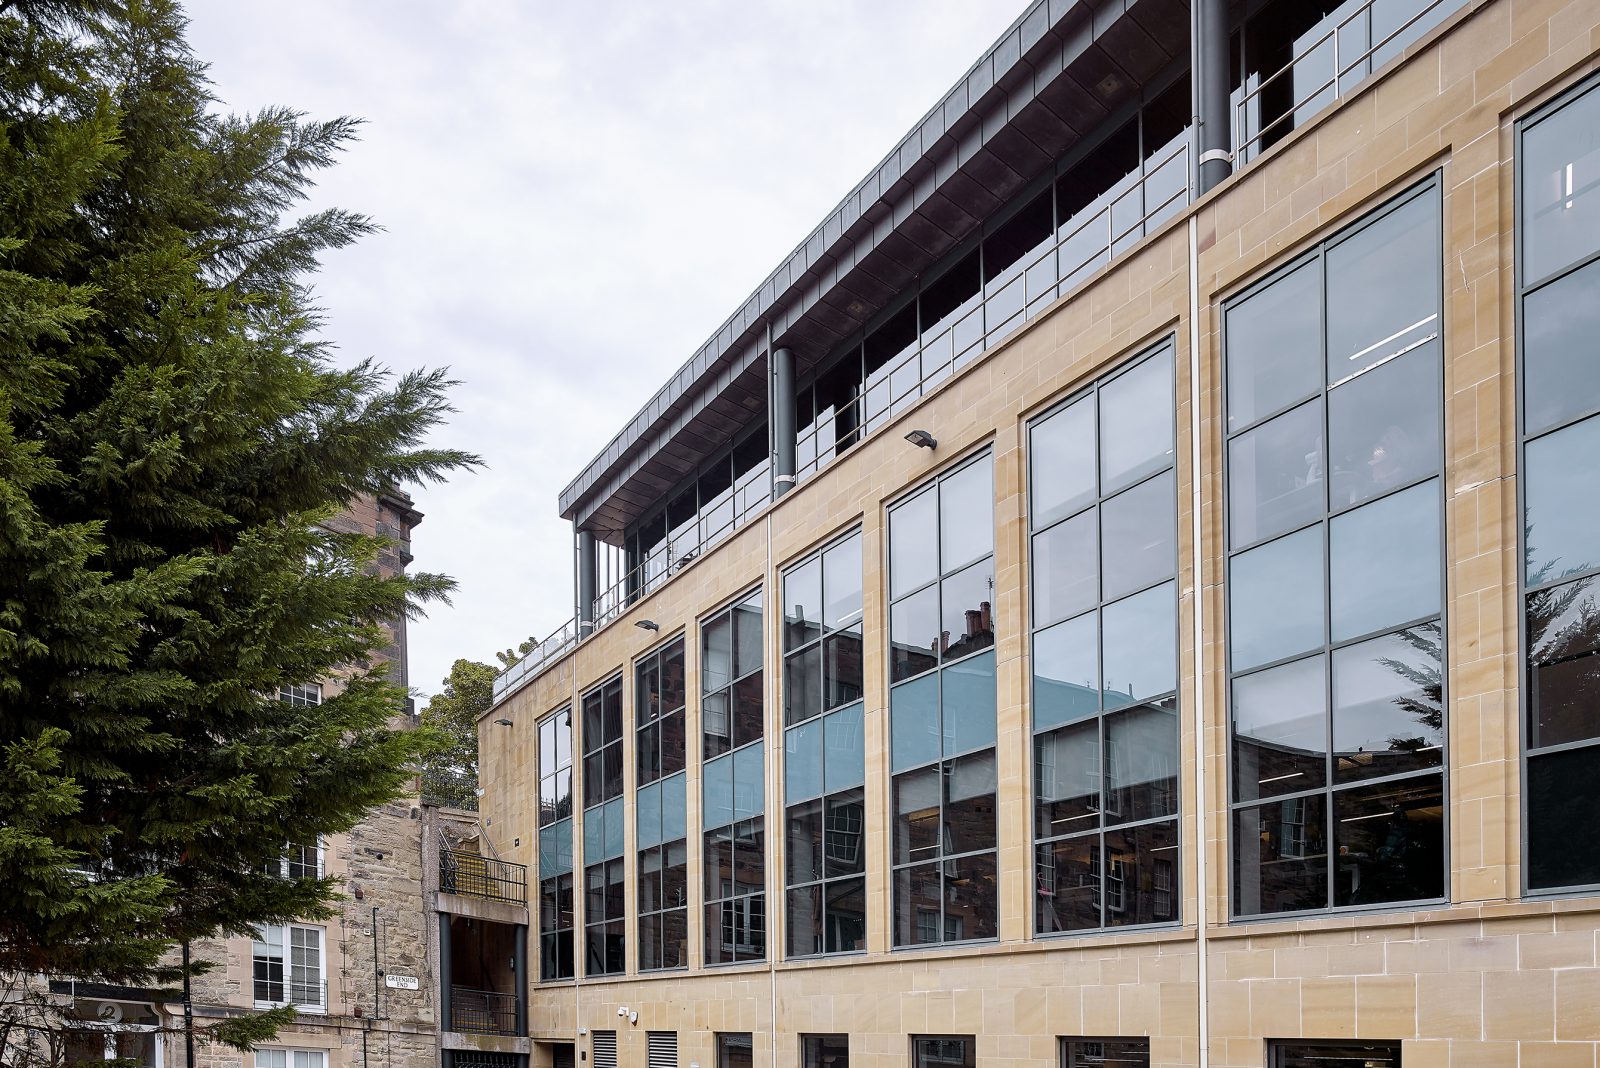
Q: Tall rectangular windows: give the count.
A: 9